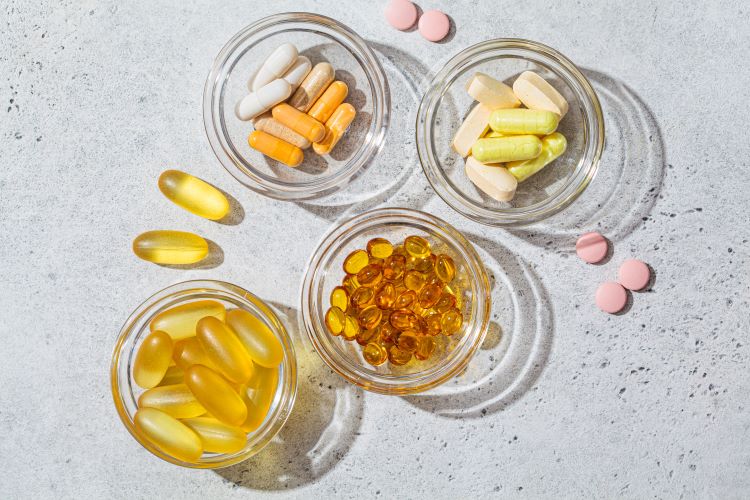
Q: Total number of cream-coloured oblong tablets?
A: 4